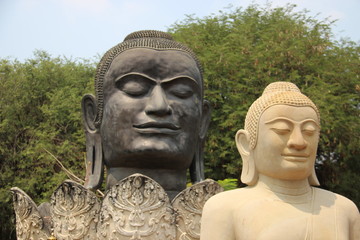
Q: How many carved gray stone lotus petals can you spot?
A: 4